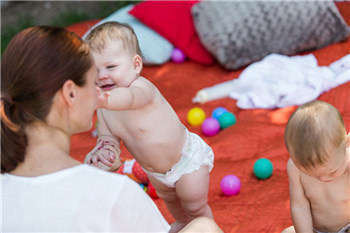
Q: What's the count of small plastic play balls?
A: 7